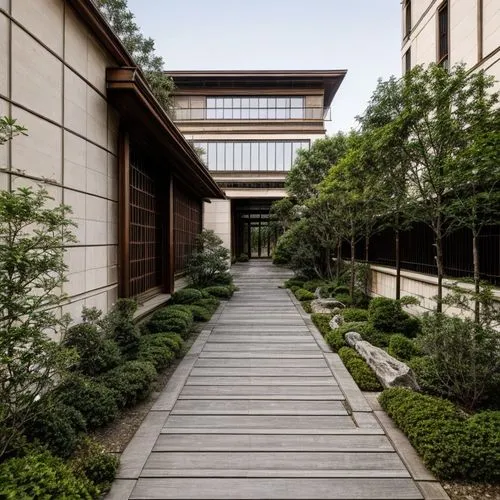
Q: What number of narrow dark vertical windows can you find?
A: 3